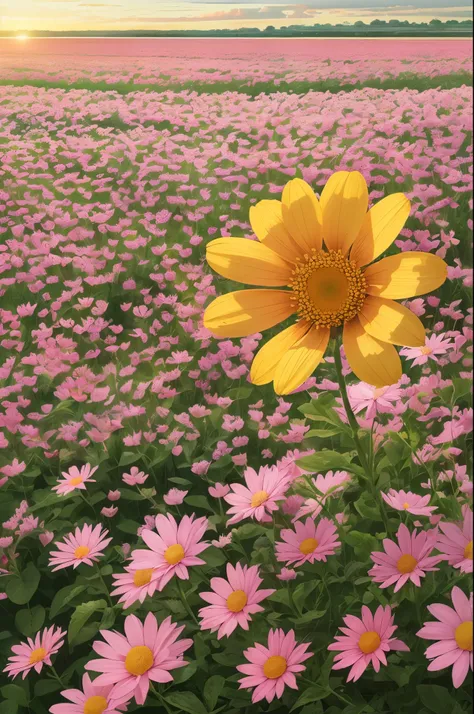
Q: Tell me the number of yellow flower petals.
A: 11